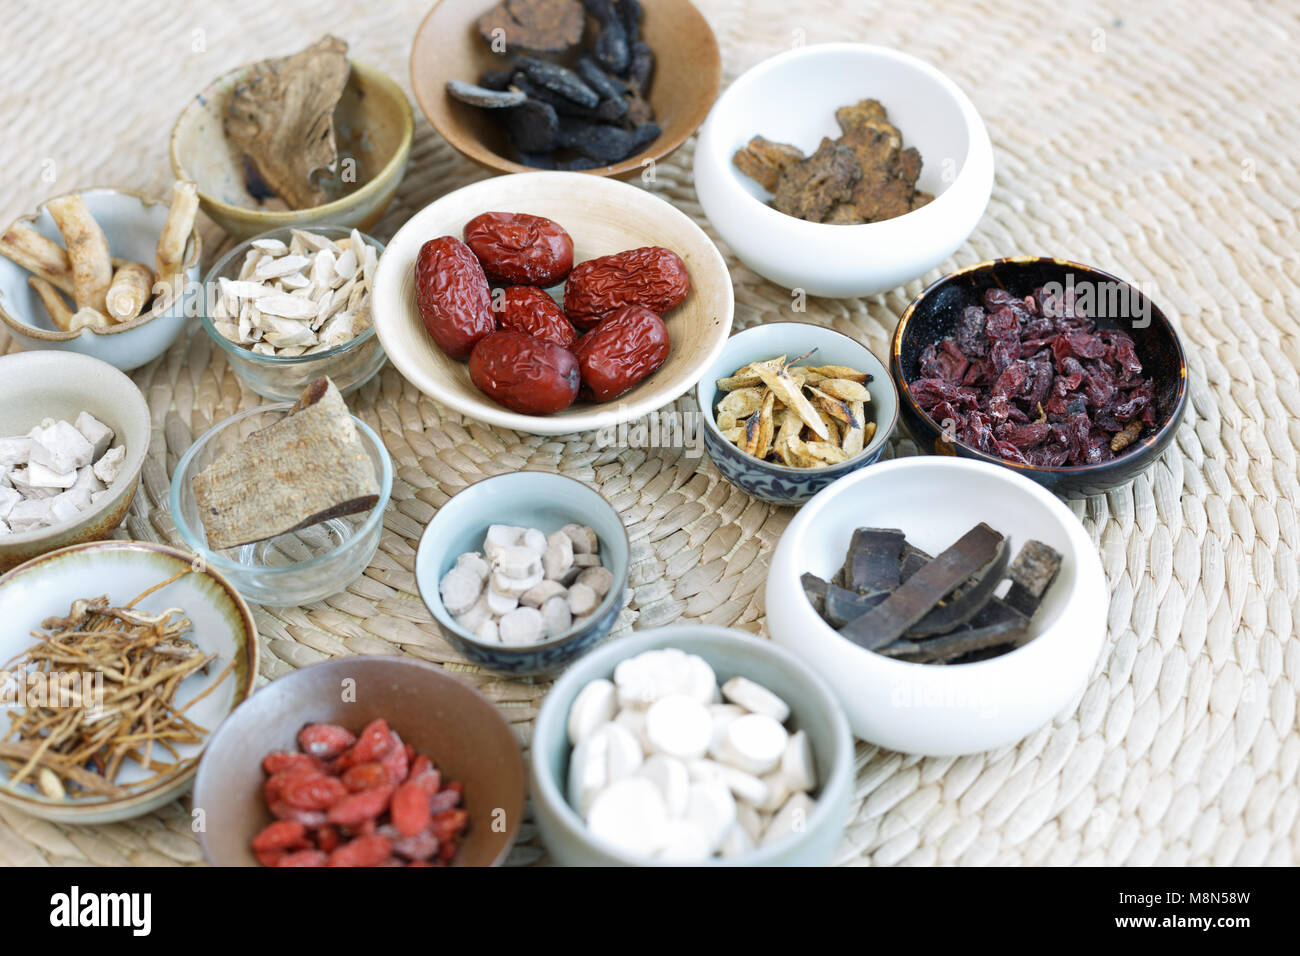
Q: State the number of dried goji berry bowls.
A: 1